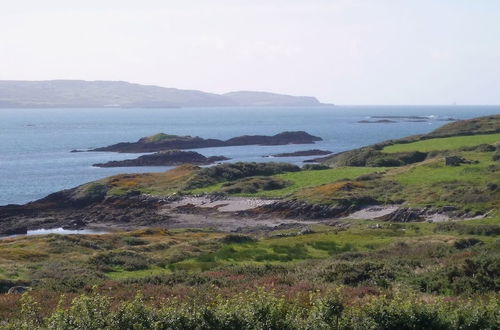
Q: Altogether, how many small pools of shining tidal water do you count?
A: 1